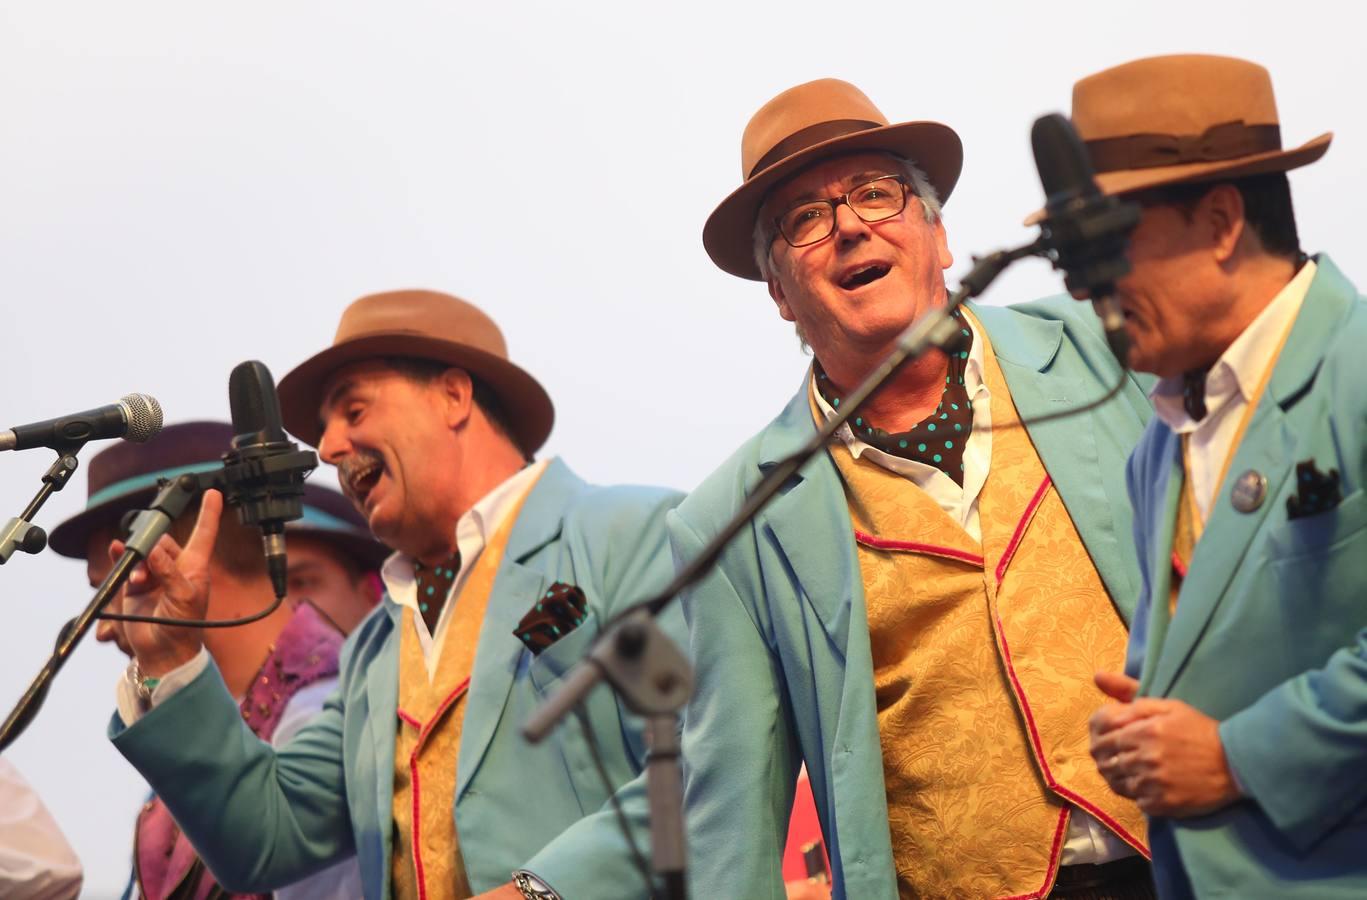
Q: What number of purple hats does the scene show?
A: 2